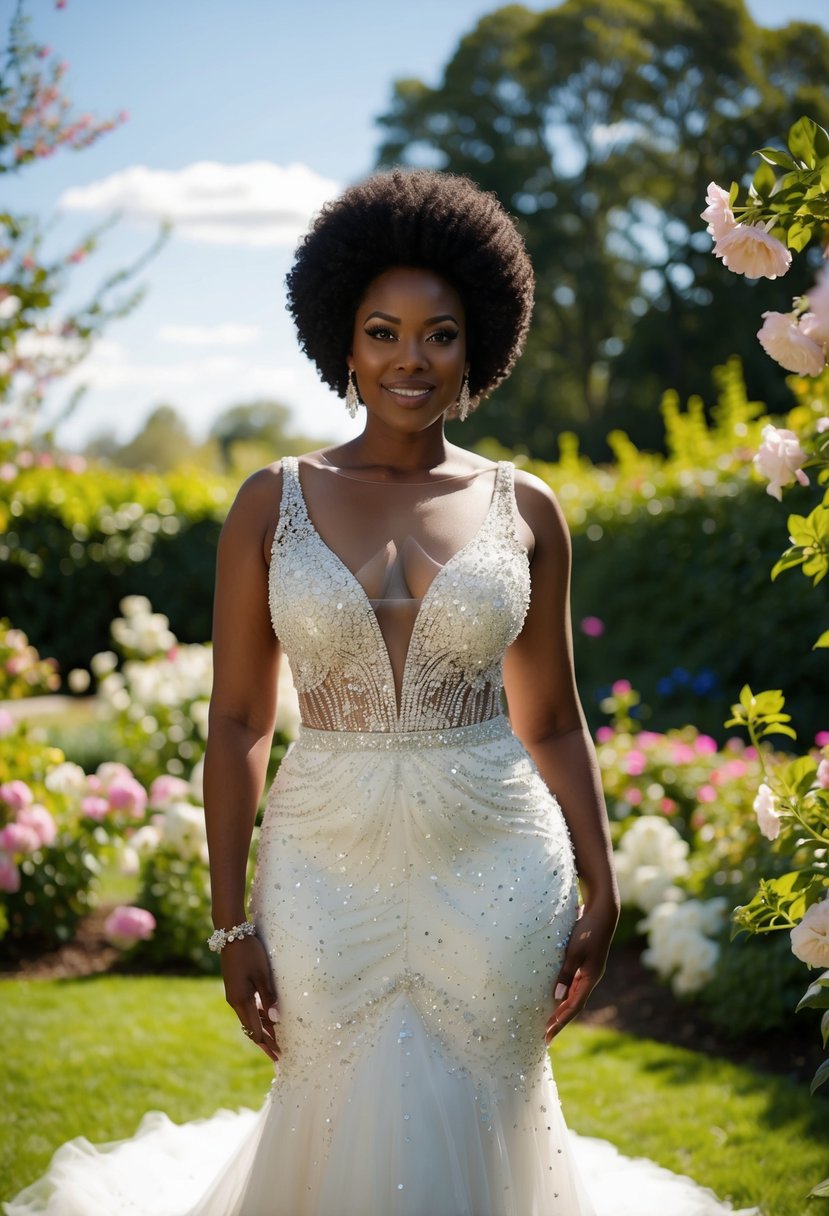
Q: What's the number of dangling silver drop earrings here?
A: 2